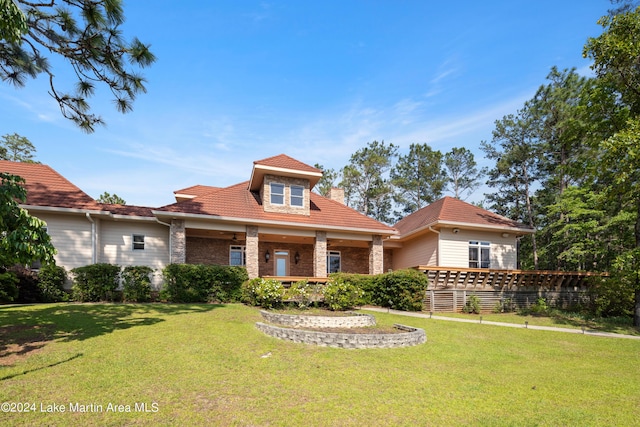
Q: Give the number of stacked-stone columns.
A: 4